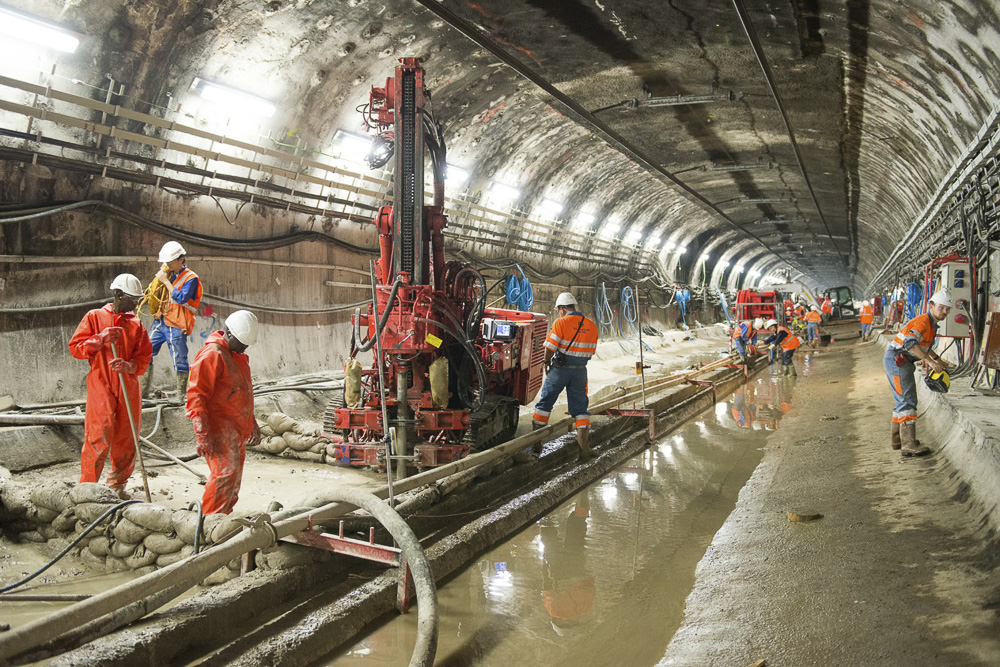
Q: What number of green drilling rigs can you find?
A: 0